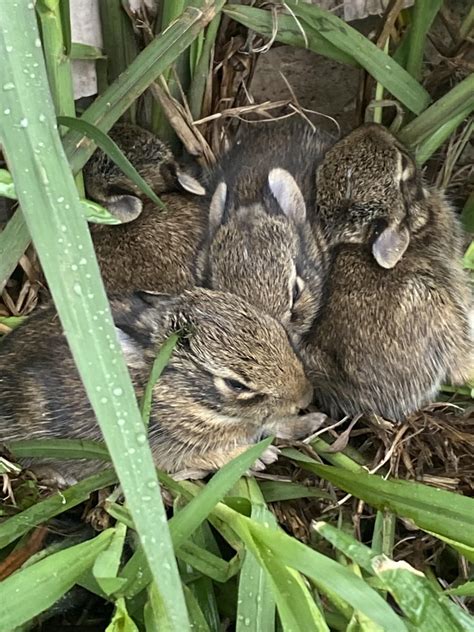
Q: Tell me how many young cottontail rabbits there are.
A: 4